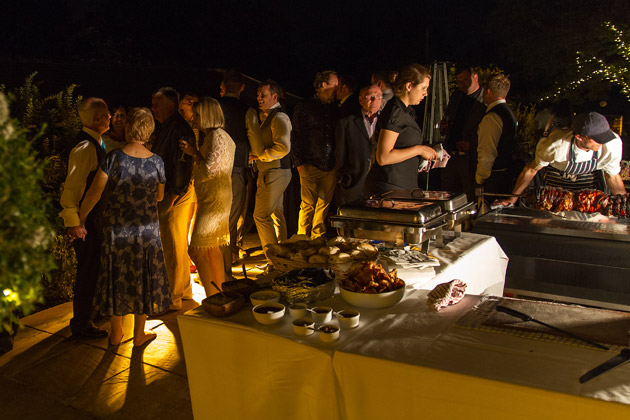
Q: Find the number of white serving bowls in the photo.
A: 8